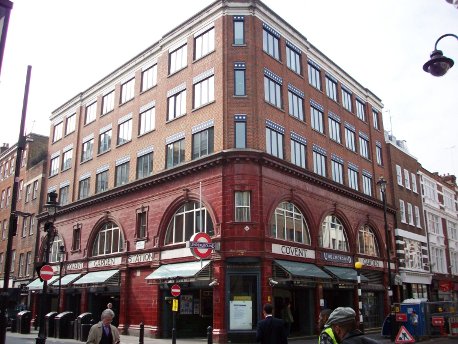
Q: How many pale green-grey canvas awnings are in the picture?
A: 6